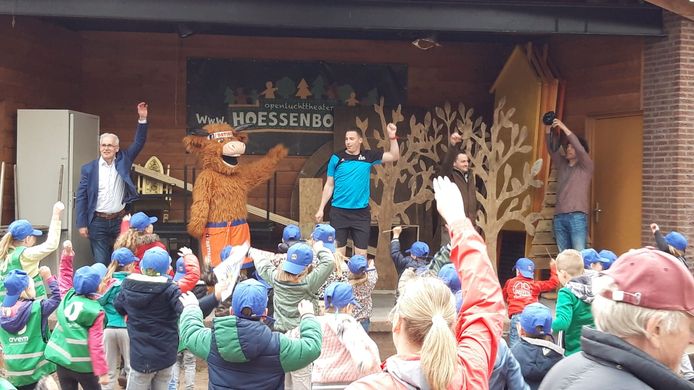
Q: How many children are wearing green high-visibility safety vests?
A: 3